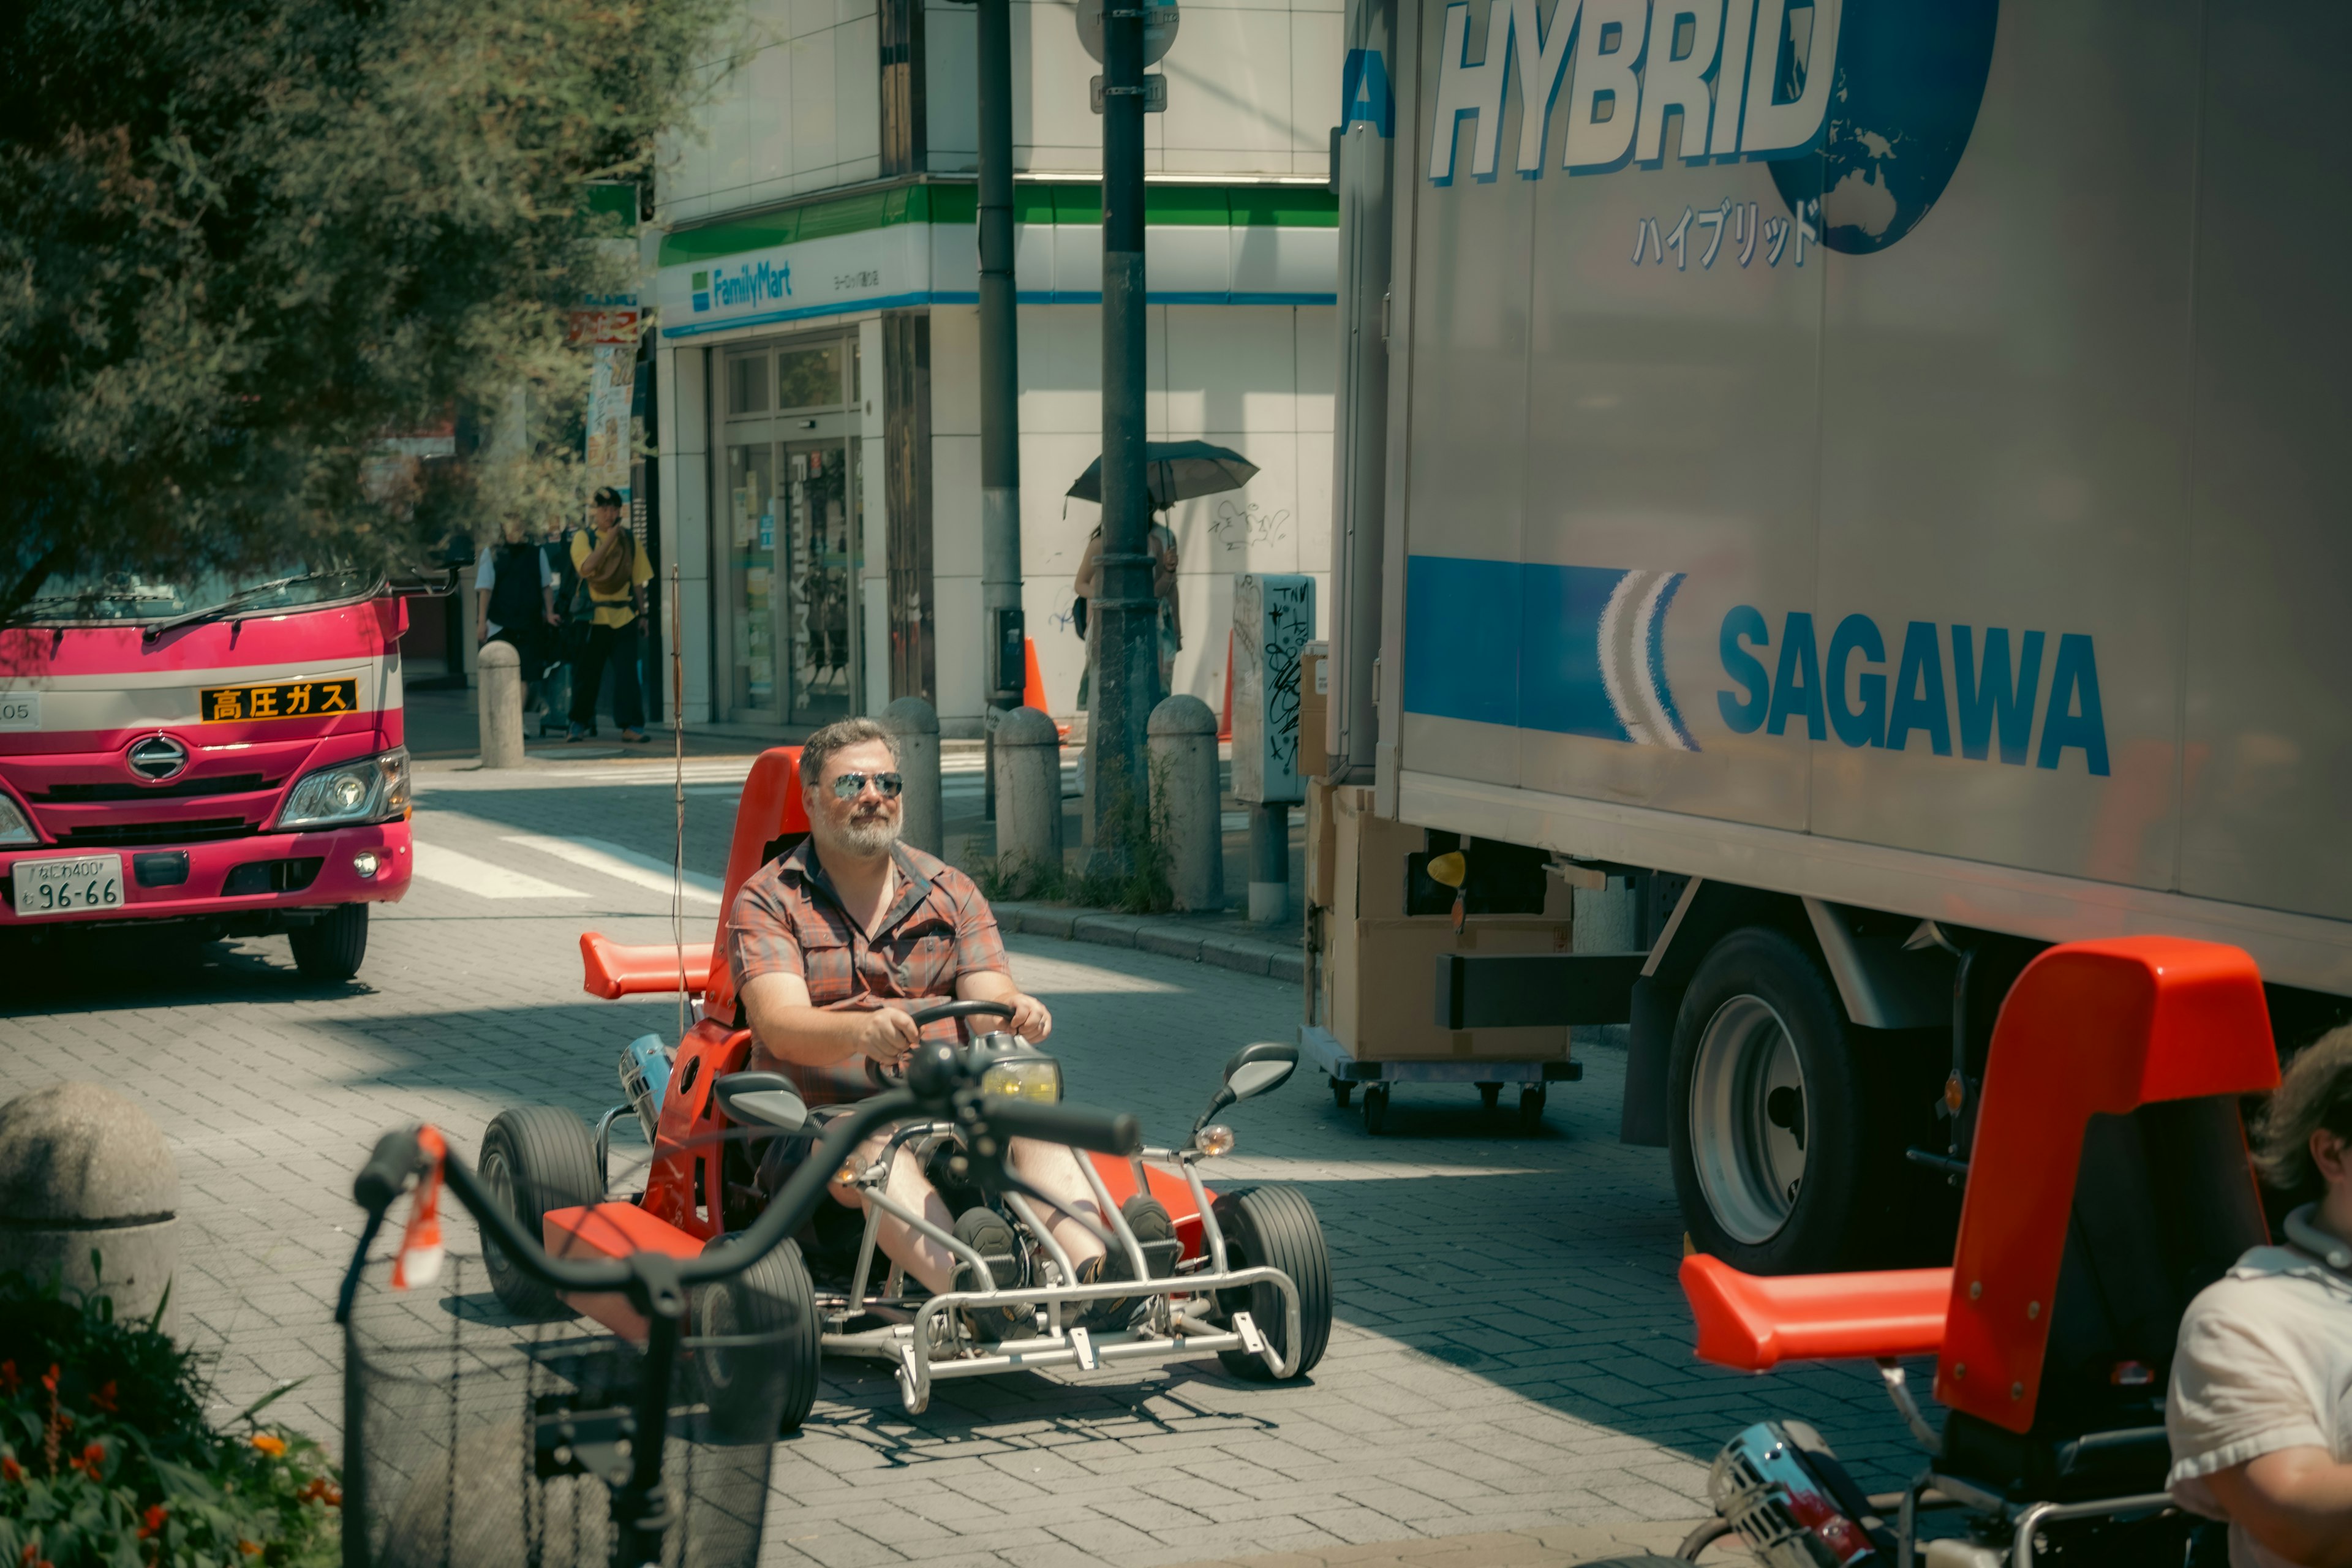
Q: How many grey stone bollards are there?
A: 5